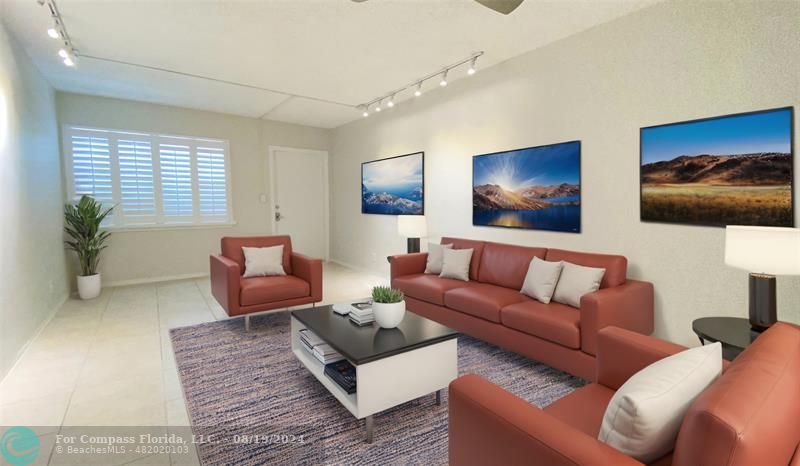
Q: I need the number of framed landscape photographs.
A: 3